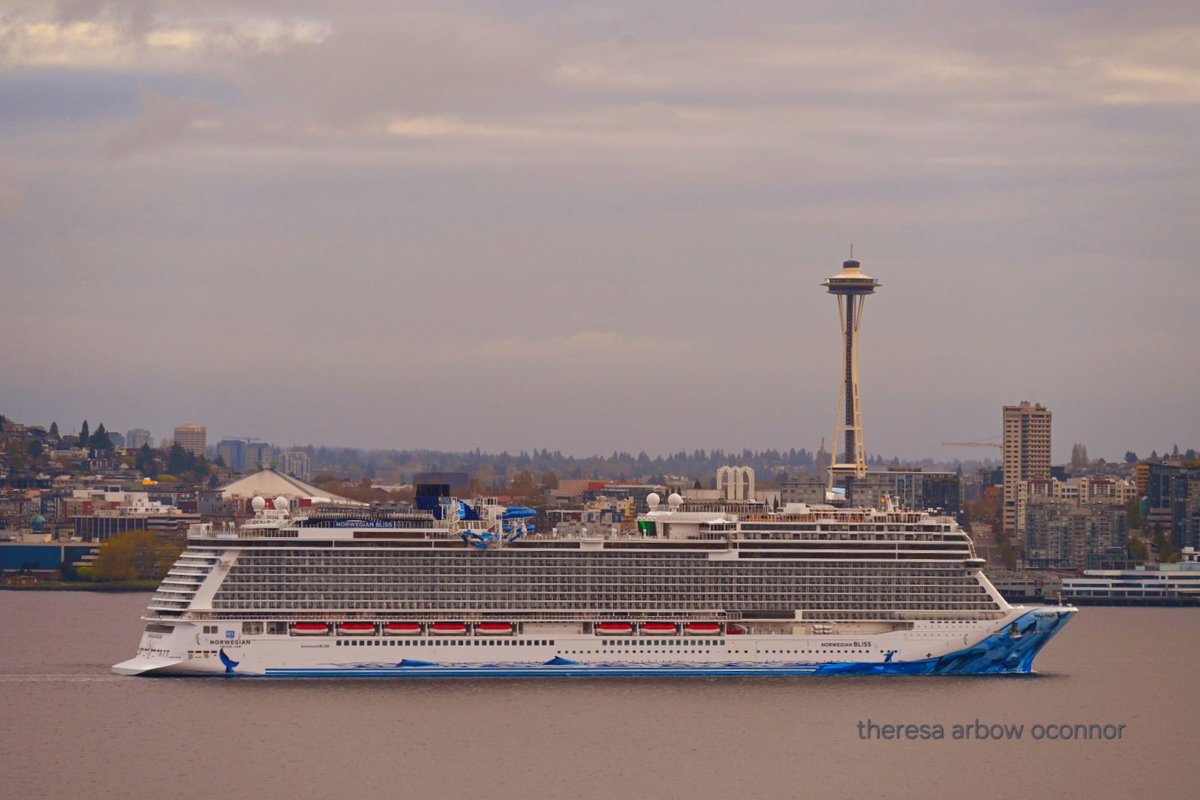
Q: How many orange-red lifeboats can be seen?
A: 8